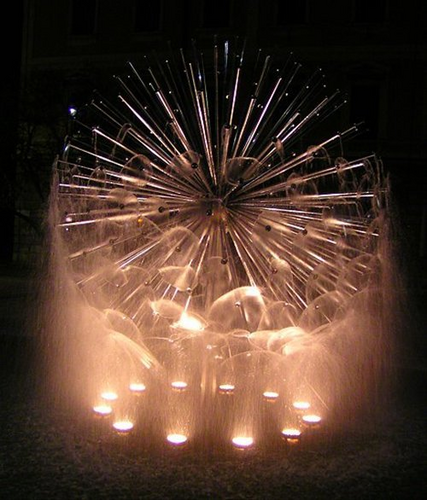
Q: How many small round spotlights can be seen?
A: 12